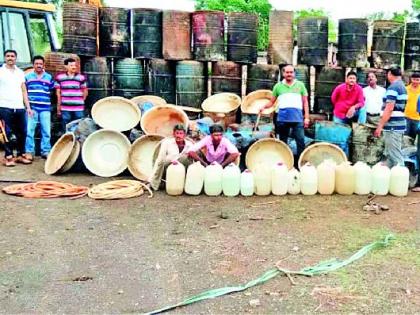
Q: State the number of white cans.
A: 14